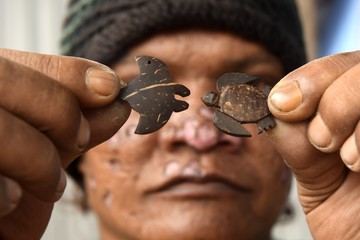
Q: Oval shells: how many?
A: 1